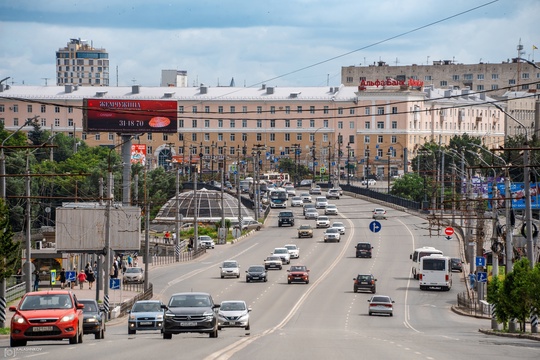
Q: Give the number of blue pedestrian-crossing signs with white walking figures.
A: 3